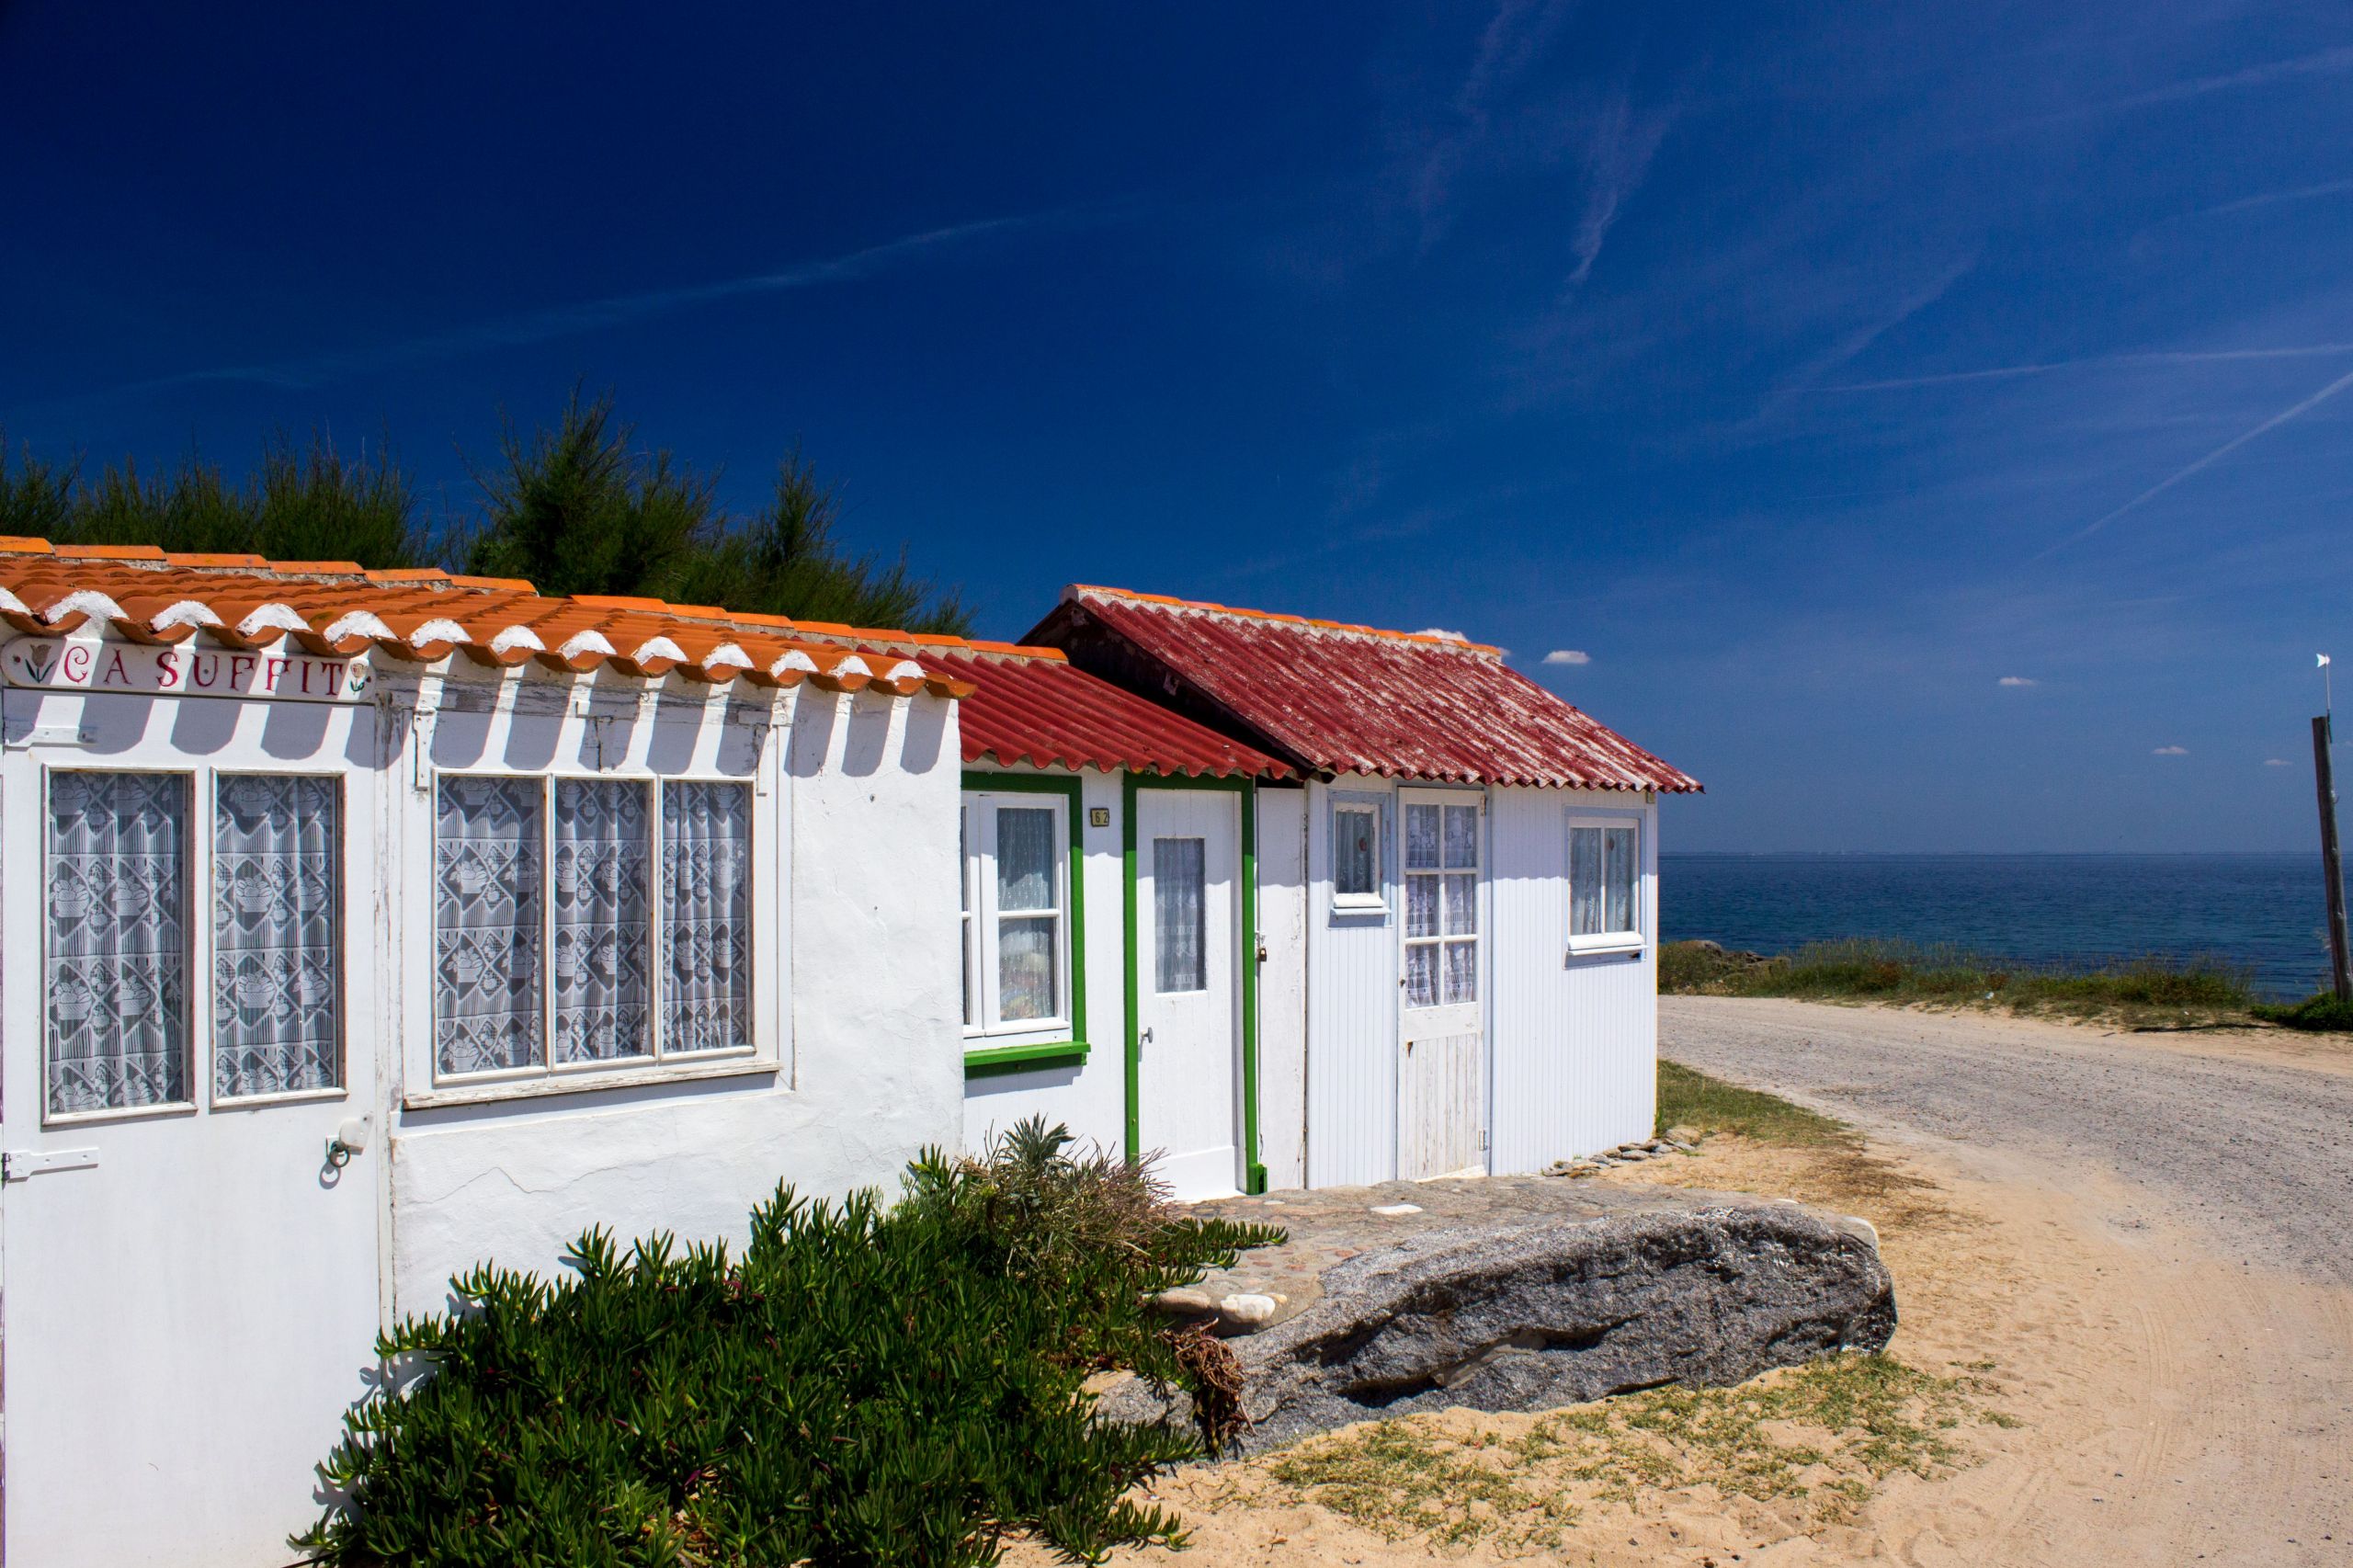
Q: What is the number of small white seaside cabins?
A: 3